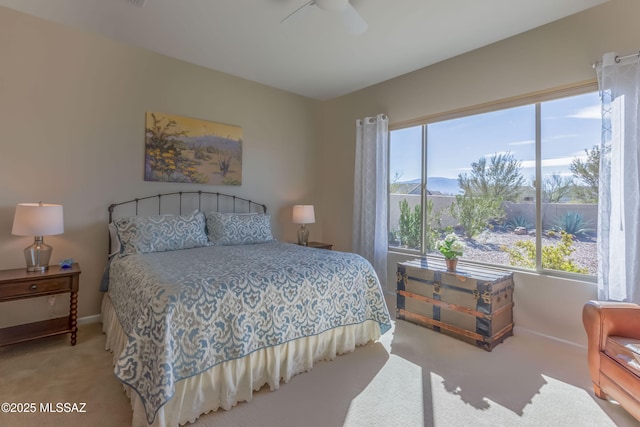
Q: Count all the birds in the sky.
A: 0